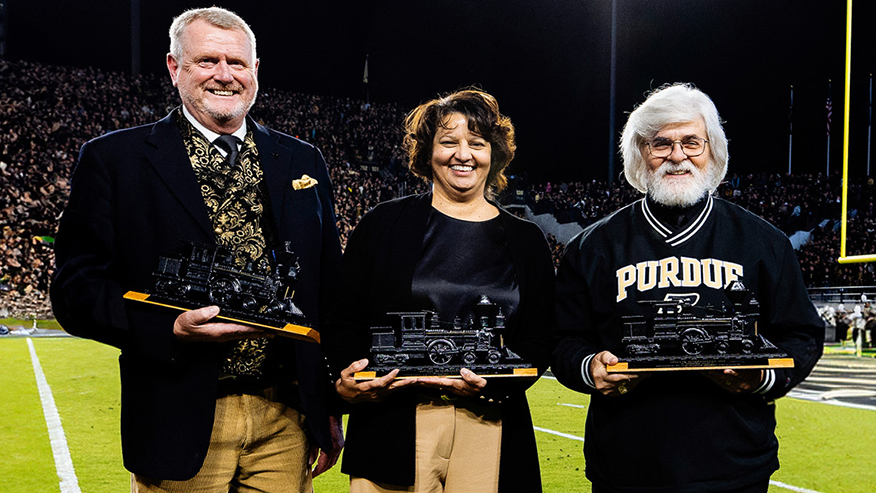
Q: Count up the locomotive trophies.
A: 3